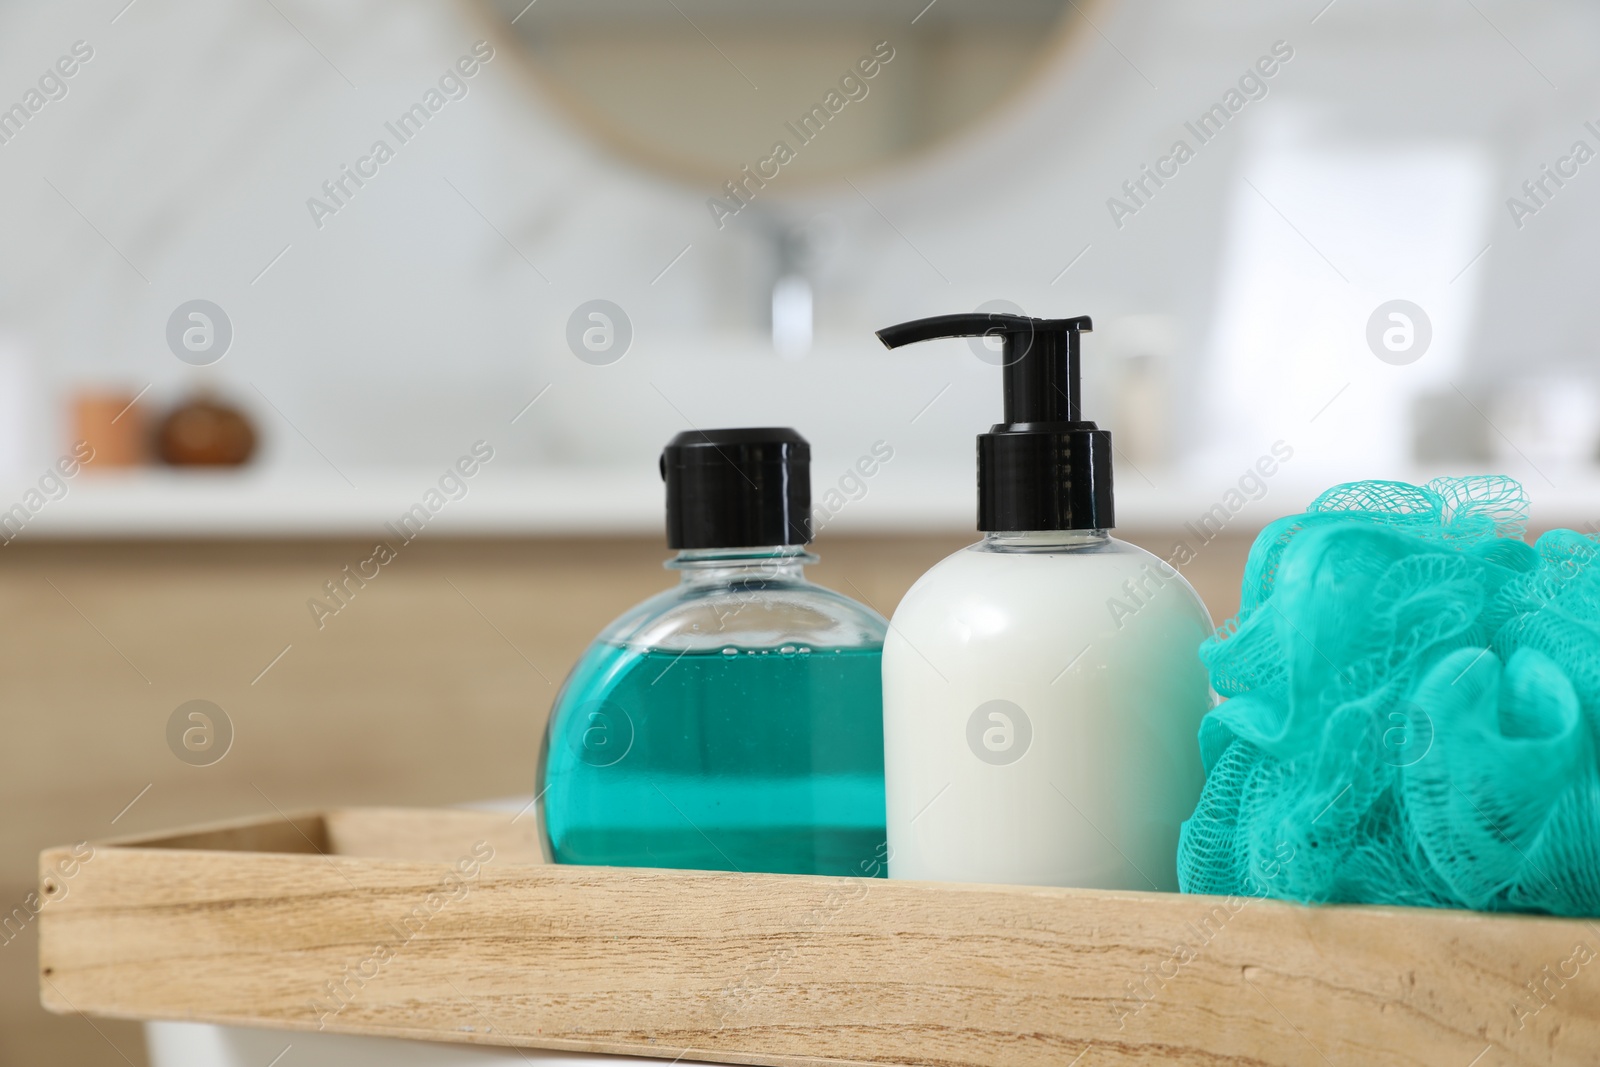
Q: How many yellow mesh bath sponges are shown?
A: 0